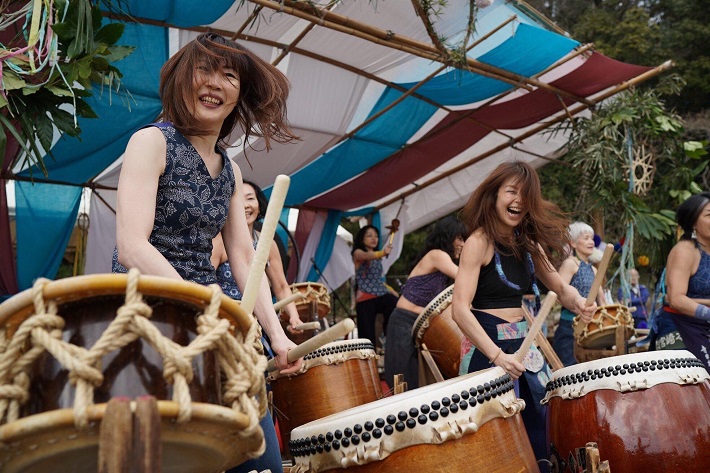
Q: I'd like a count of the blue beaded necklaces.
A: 1